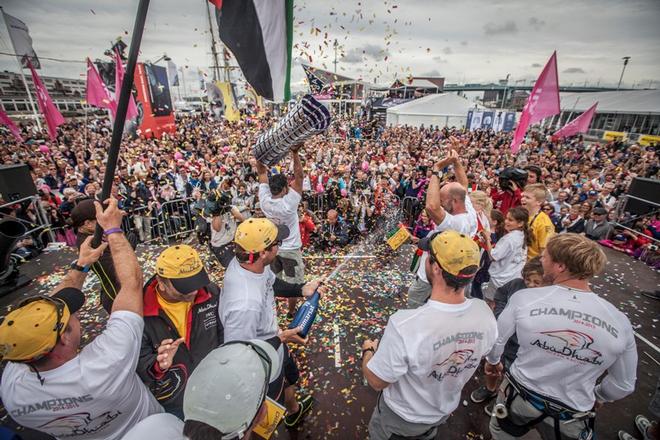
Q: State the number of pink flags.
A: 6